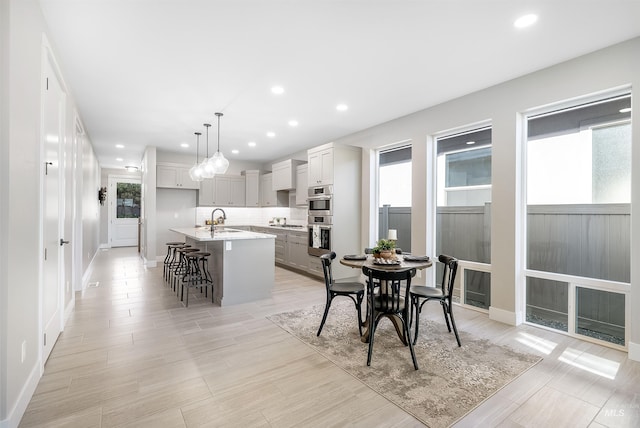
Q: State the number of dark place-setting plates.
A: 3